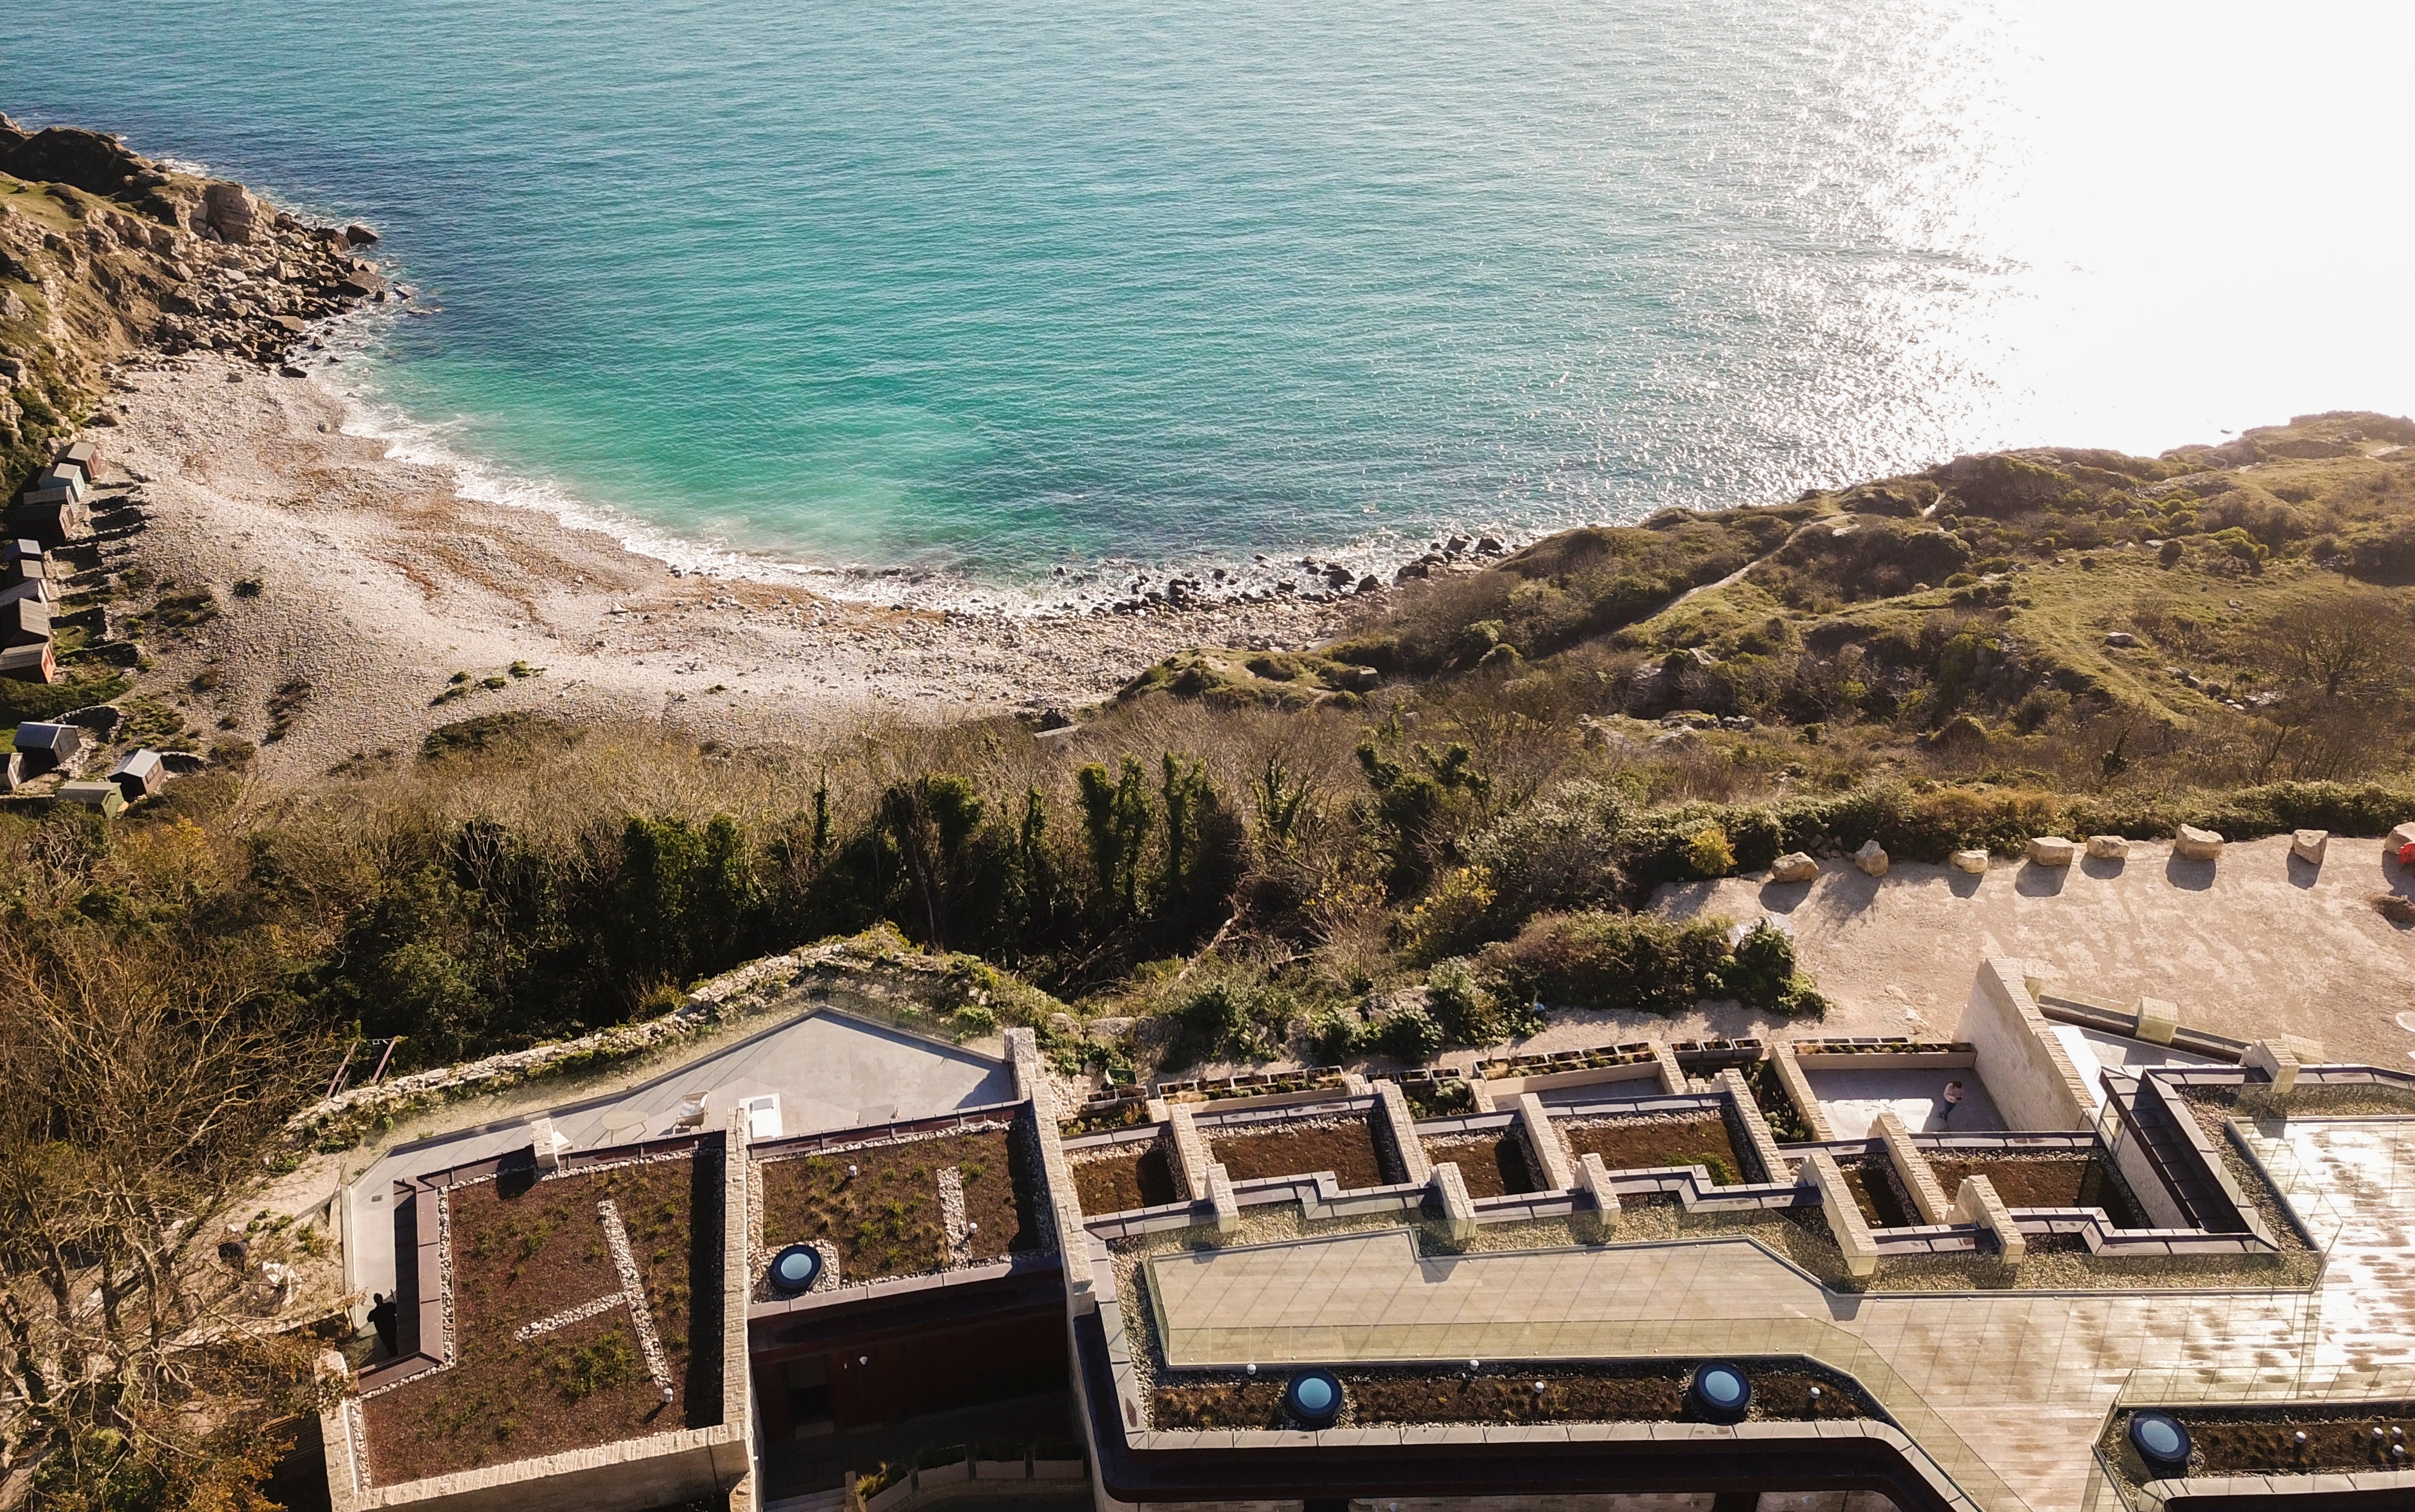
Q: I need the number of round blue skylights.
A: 4